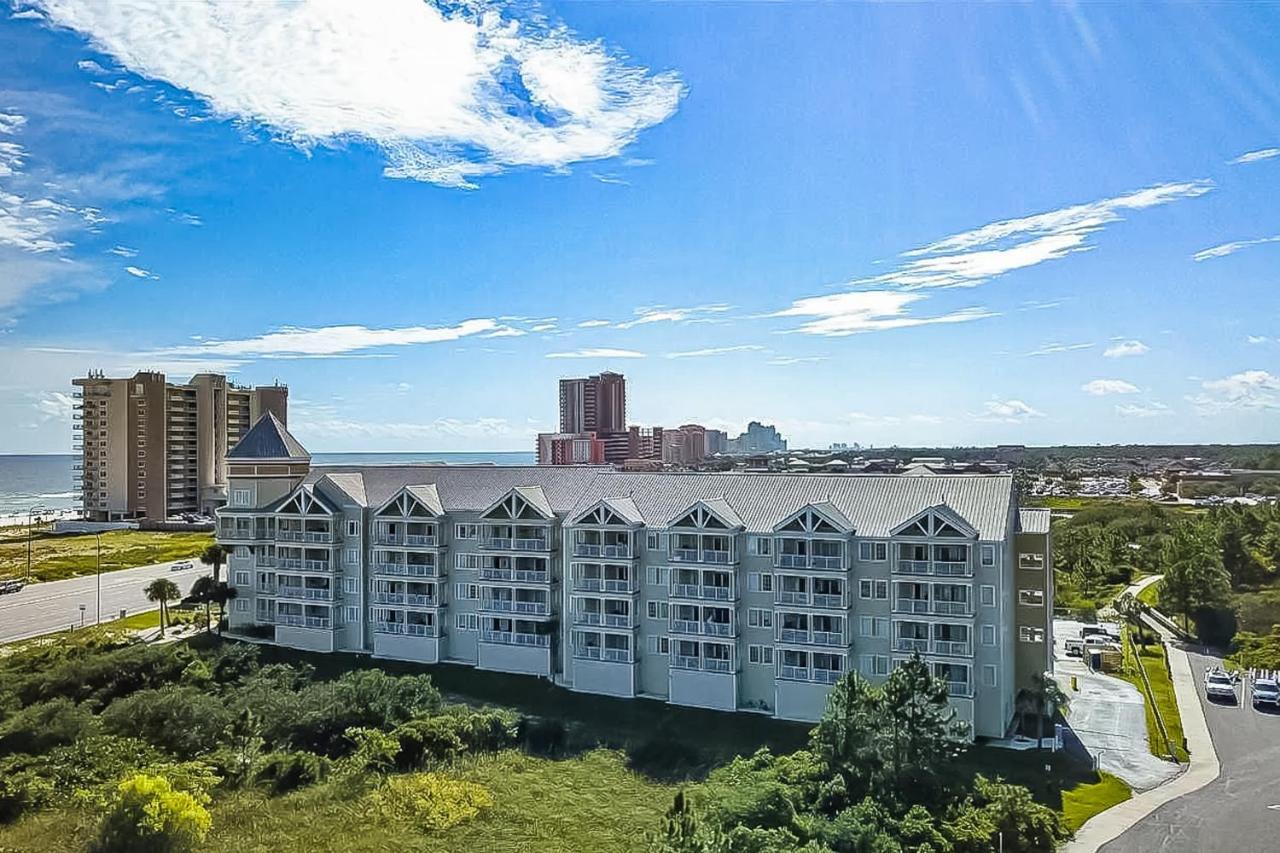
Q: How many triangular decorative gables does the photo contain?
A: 7